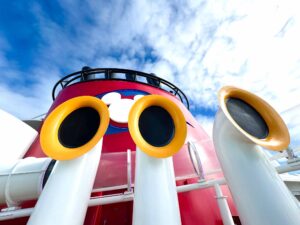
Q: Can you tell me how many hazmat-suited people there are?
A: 0